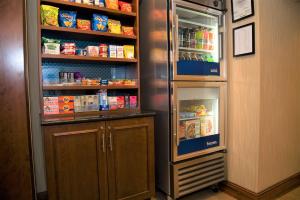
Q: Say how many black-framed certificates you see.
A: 2